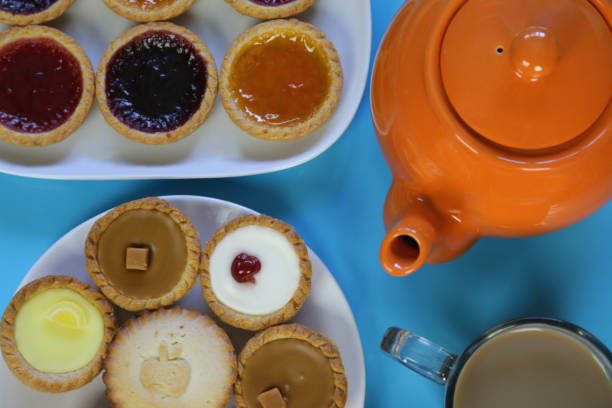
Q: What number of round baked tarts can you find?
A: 11